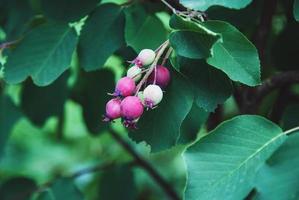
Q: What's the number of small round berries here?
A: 7